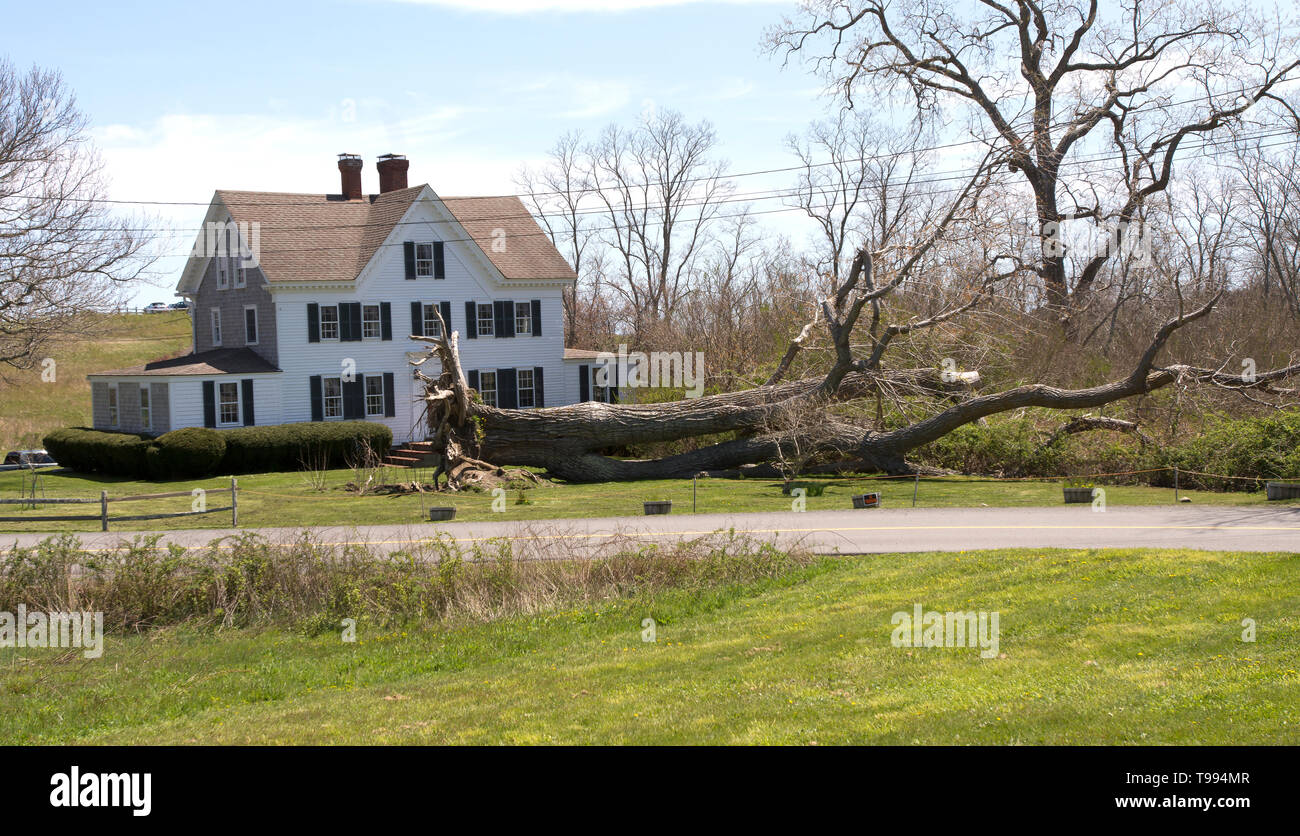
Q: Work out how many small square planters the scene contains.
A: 5